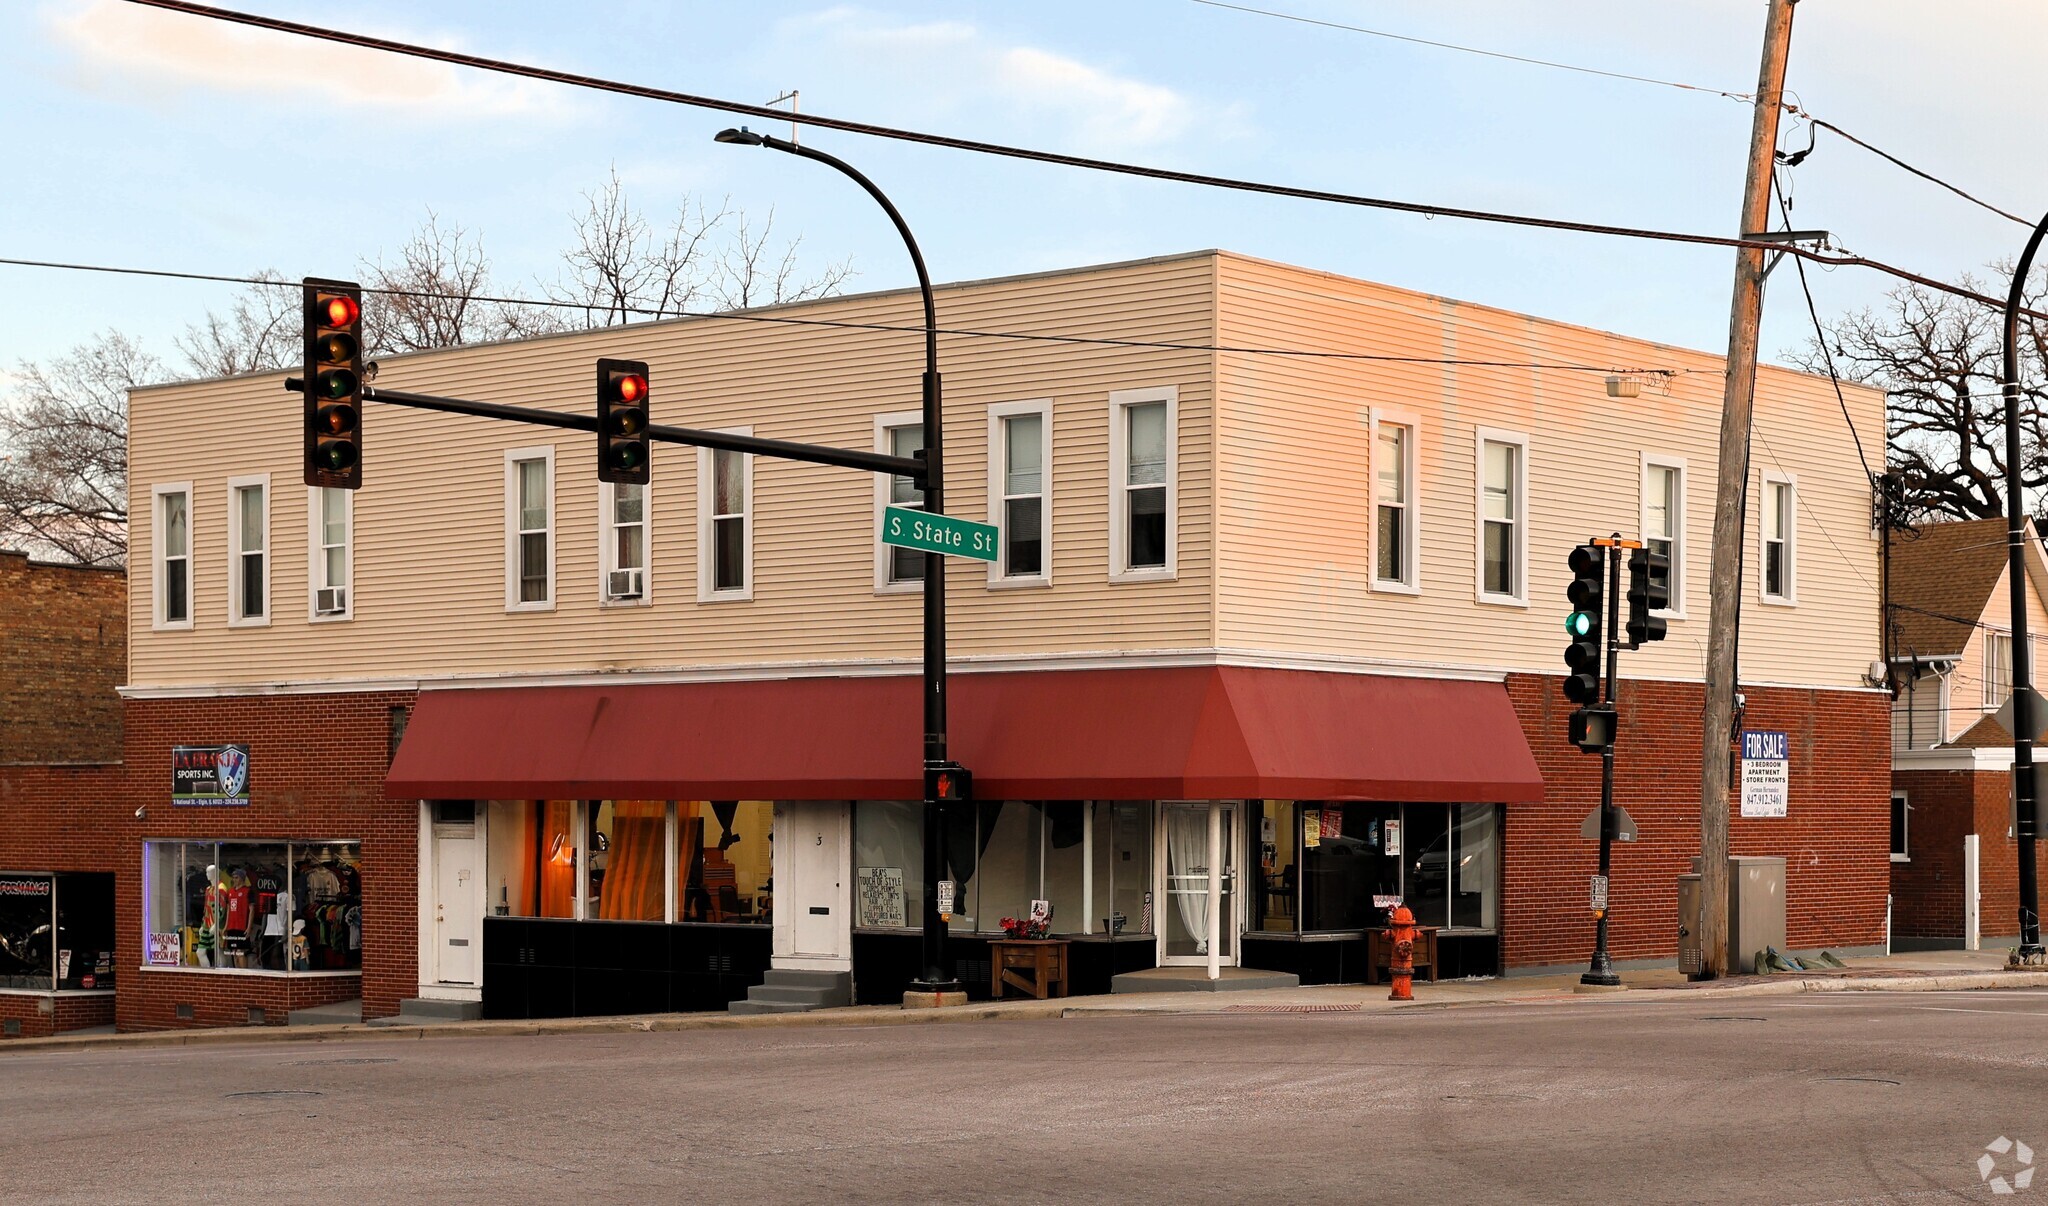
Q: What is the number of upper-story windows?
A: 13